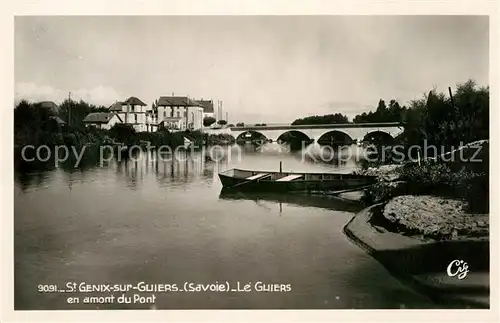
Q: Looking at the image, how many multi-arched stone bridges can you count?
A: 1